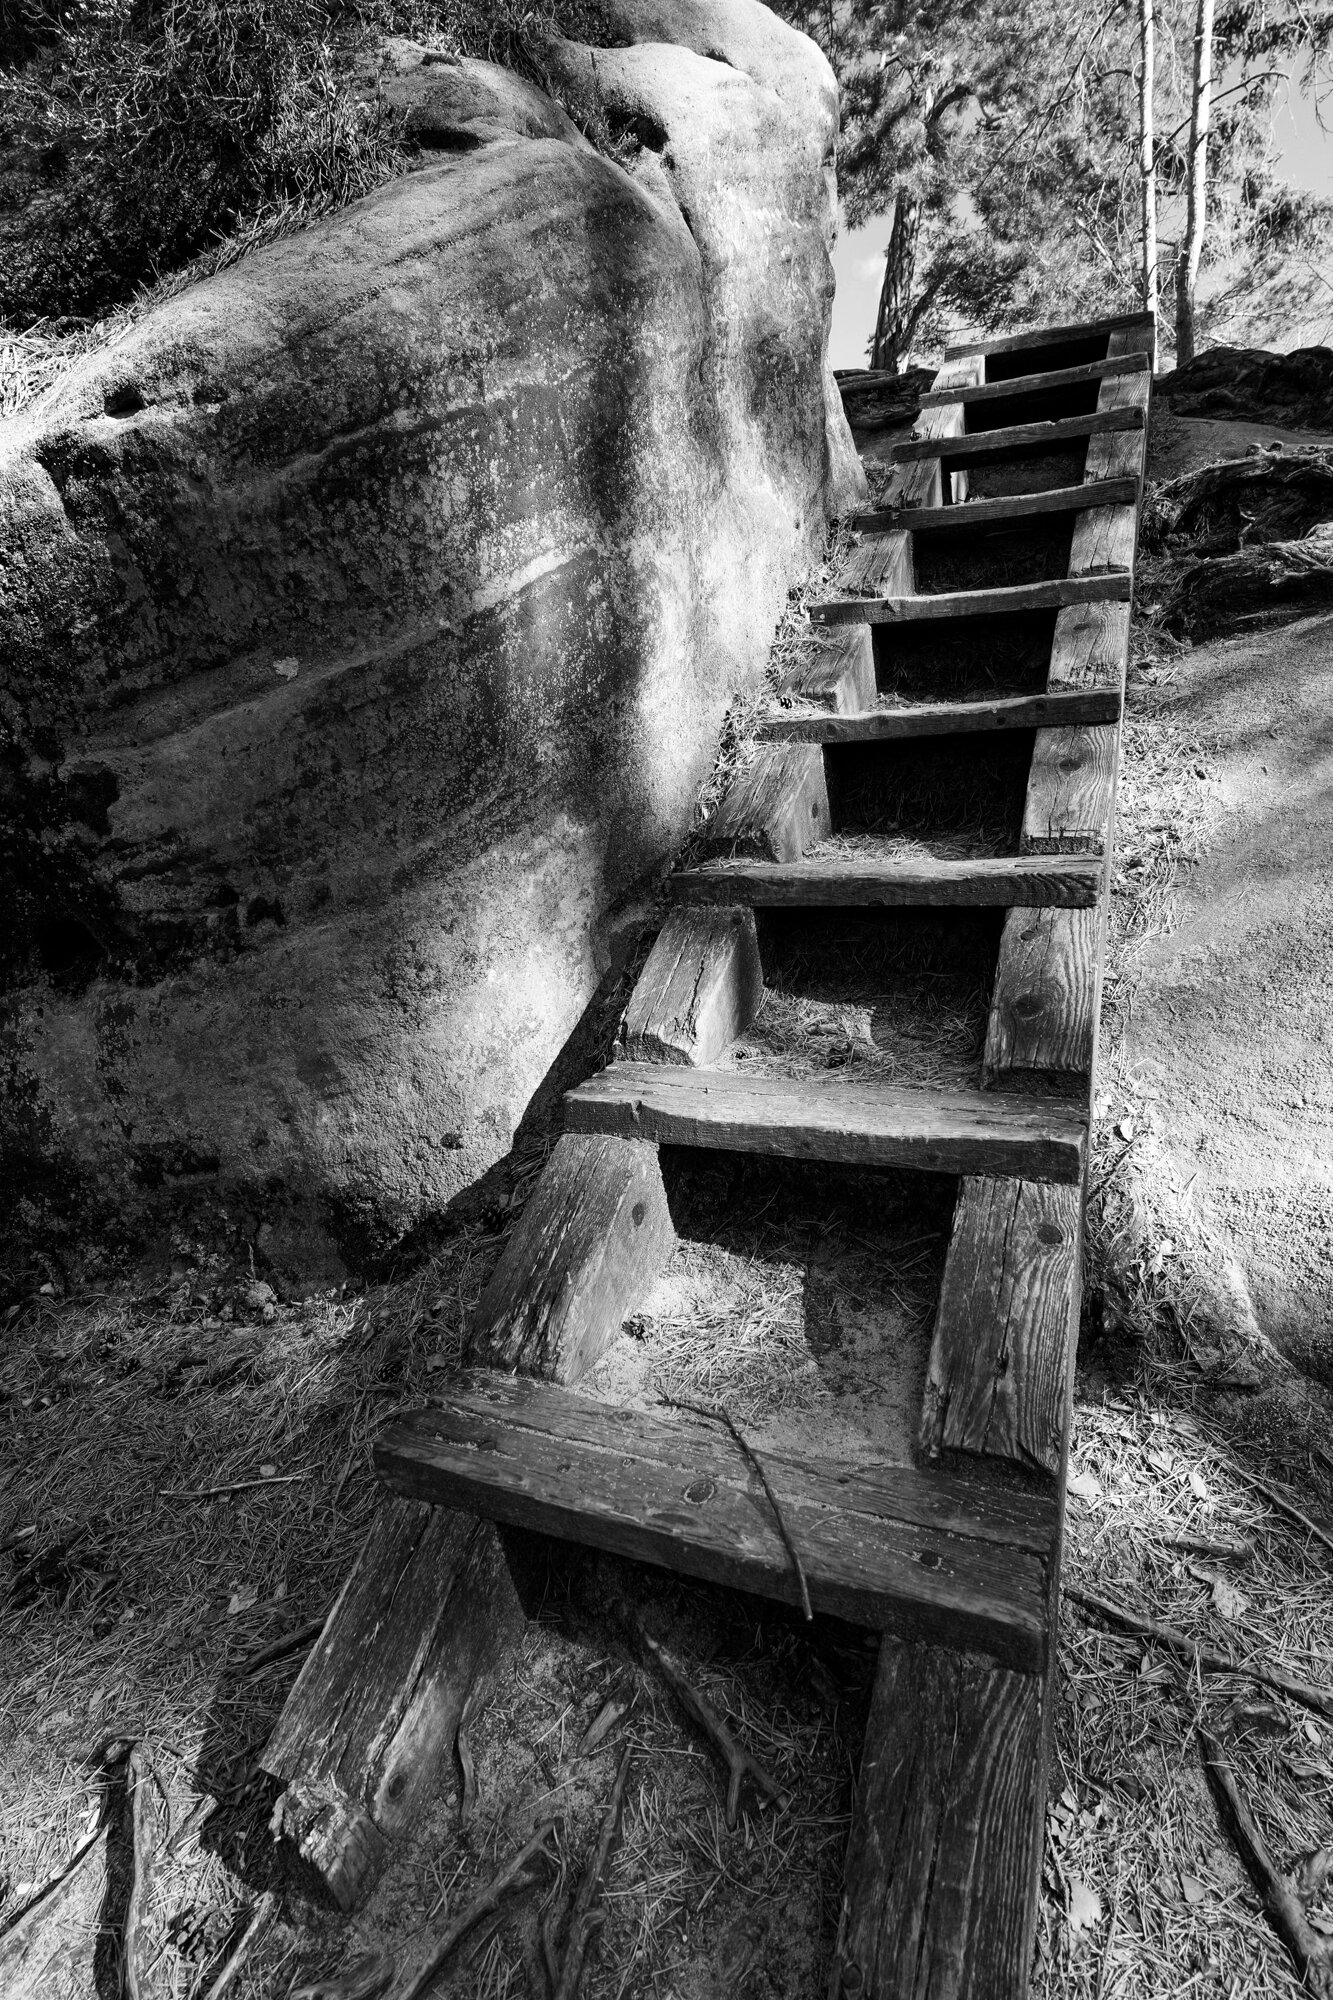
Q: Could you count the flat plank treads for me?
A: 9